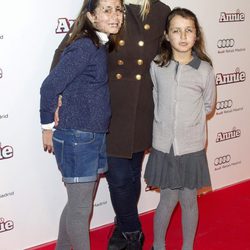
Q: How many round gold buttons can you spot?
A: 7